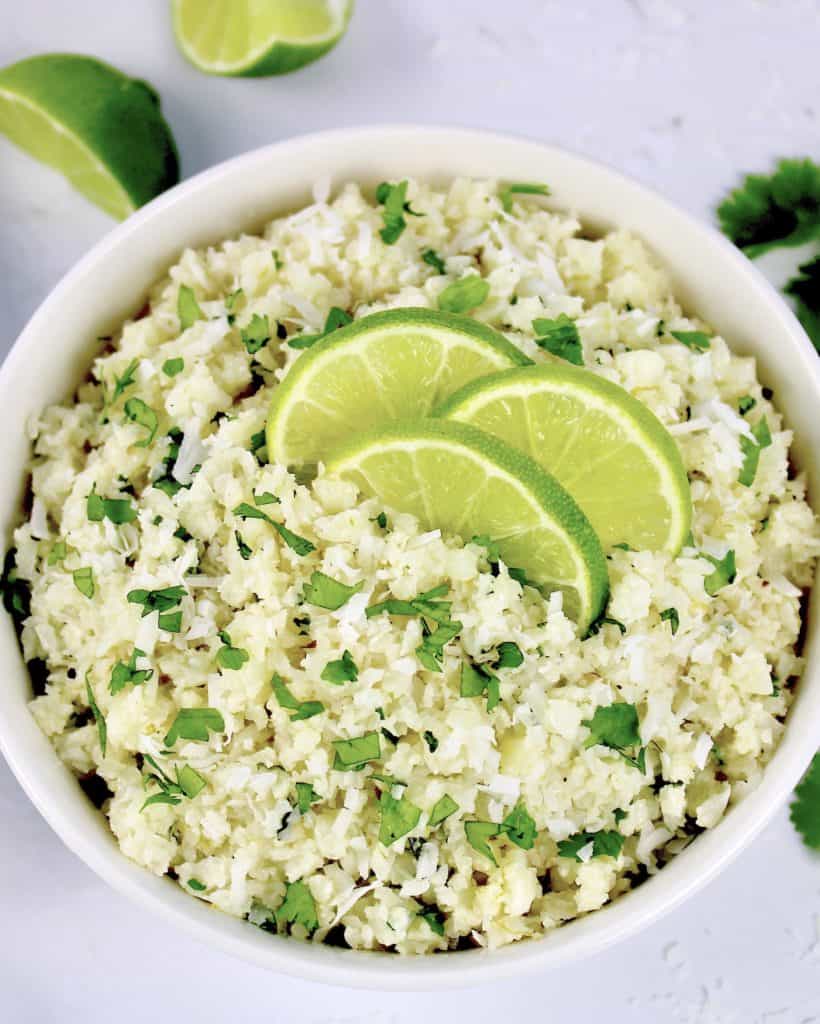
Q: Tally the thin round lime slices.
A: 3